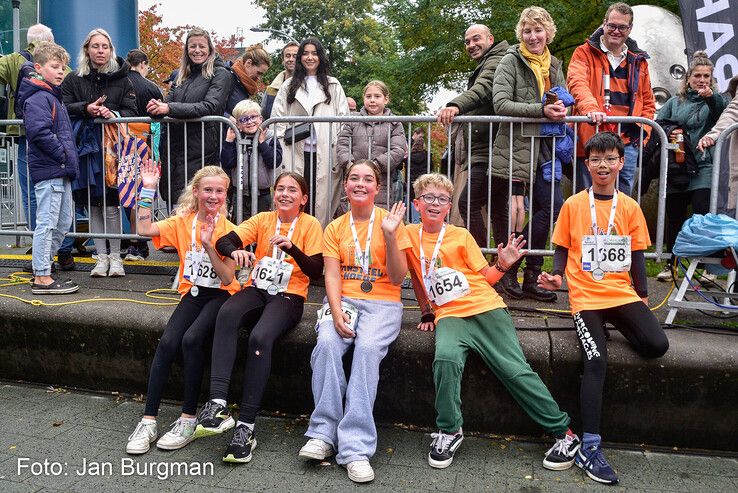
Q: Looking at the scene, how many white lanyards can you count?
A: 5